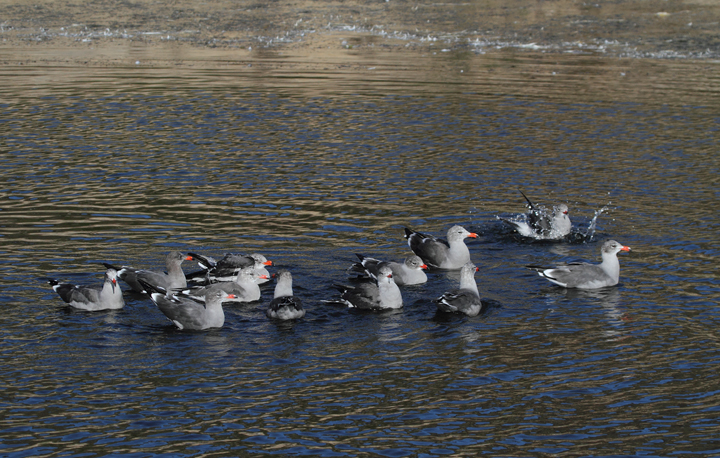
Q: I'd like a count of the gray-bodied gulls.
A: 12